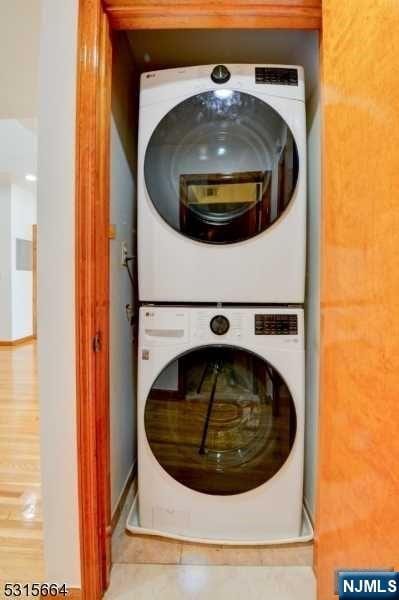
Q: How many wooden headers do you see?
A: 1